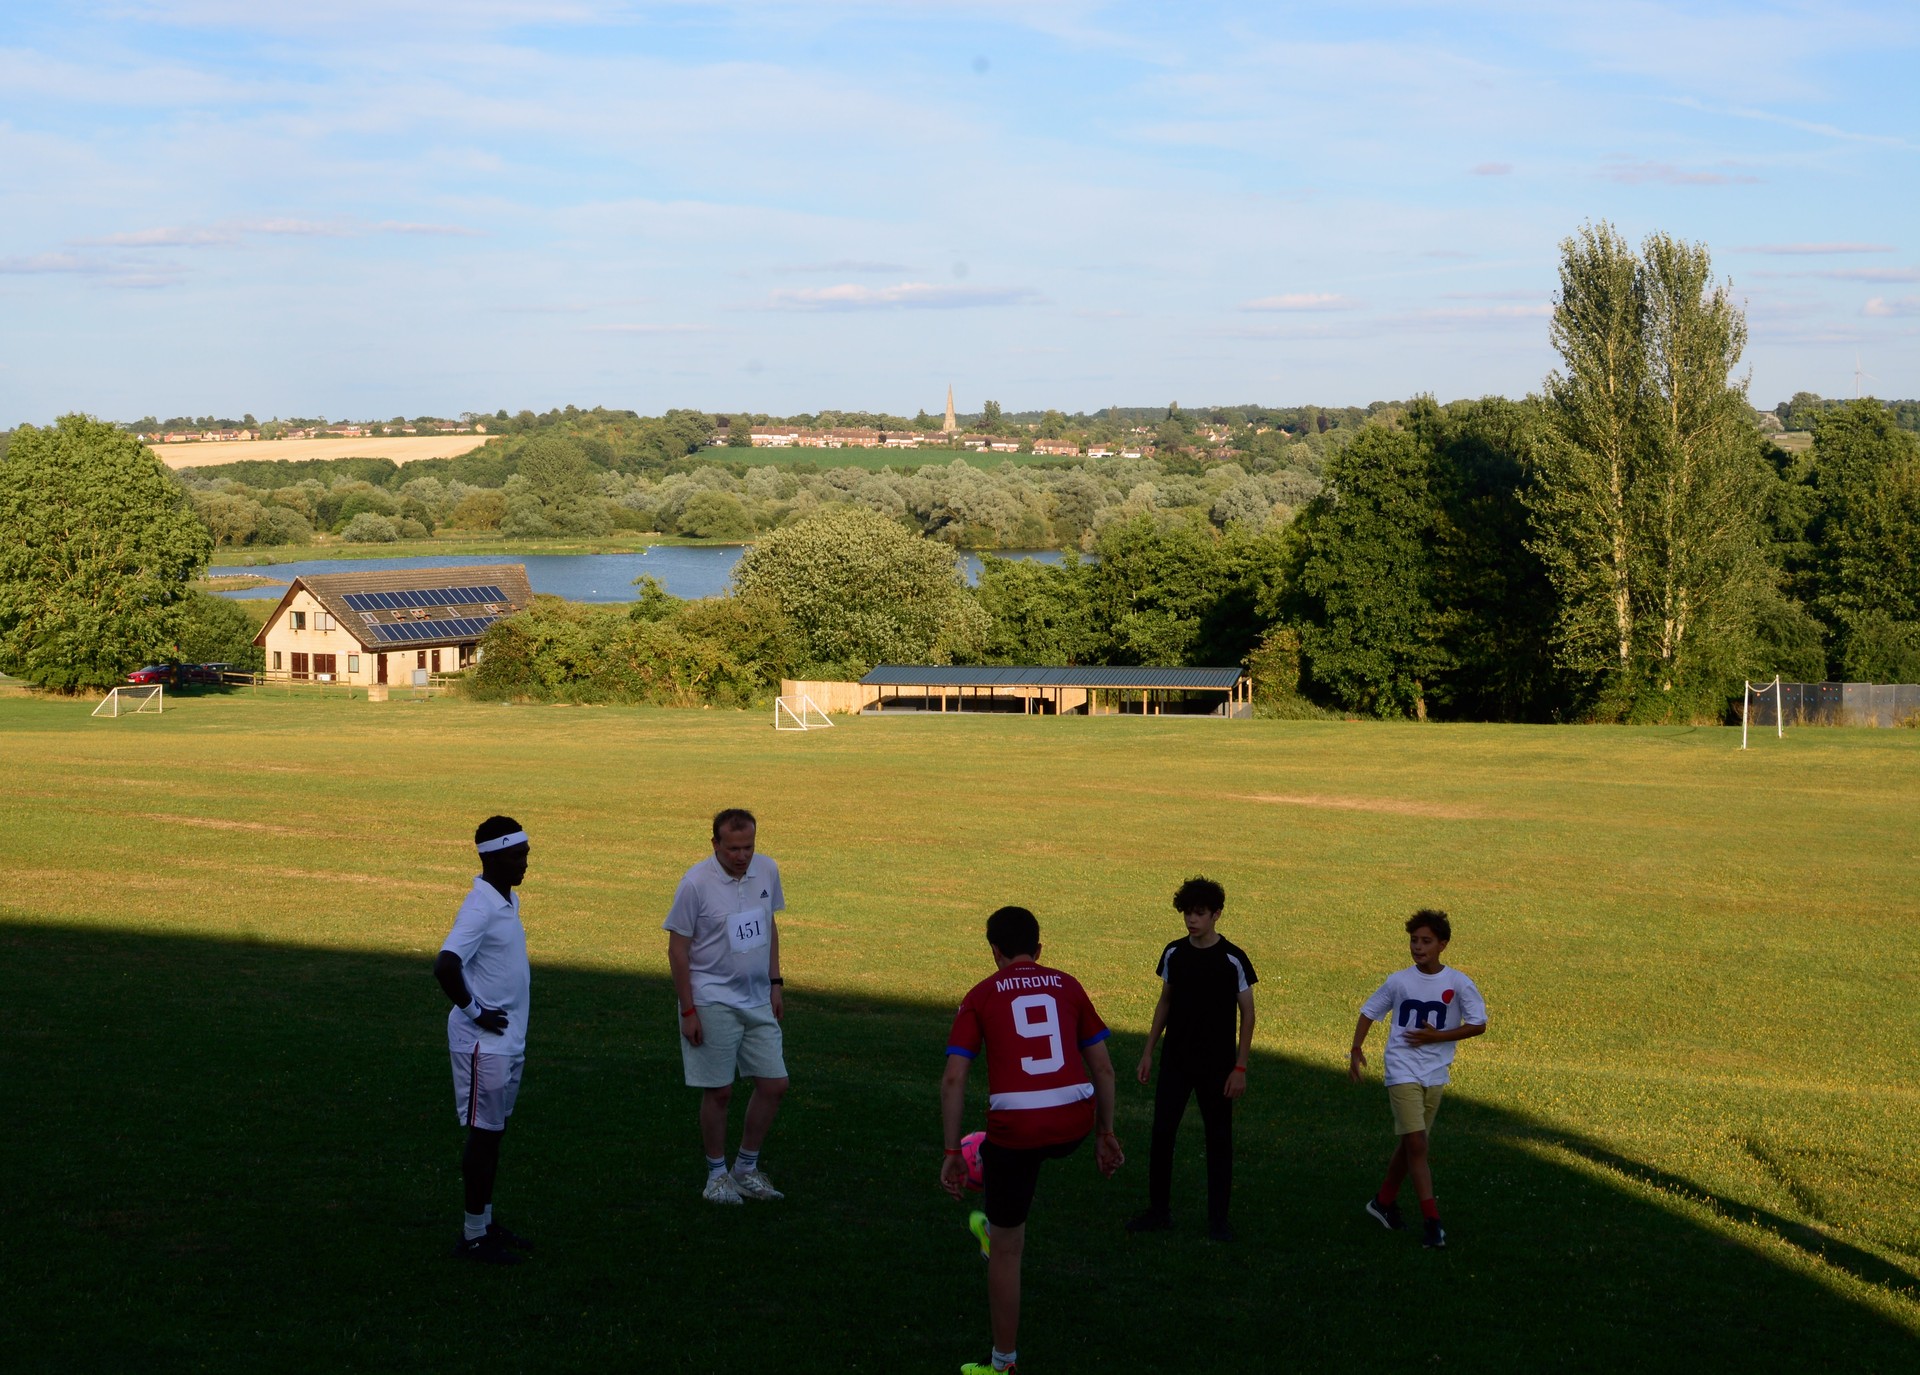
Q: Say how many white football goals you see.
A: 2